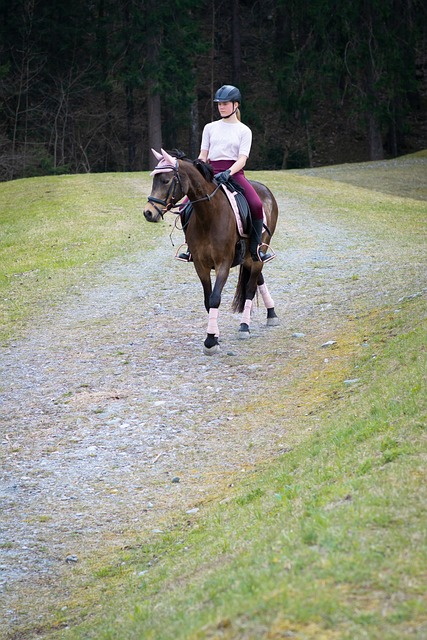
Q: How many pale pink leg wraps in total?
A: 3